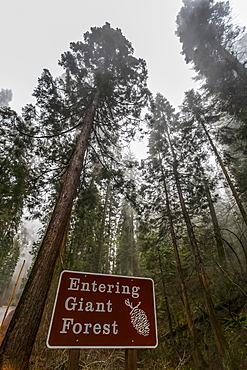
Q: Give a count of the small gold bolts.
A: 4